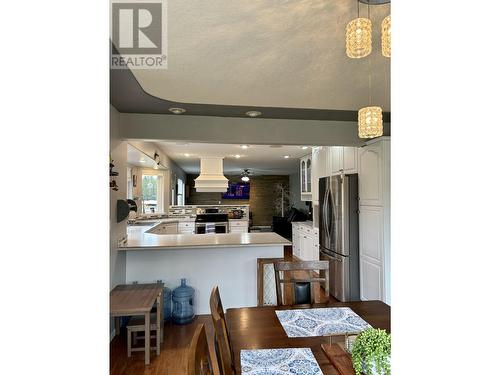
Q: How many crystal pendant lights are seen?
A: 3